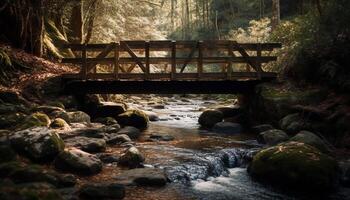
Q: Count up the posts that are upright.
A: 7